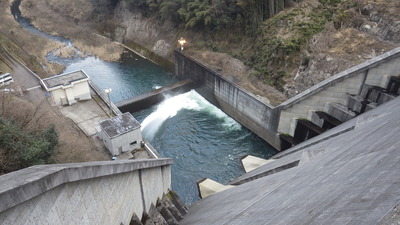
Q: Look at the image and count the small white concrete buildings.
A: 2